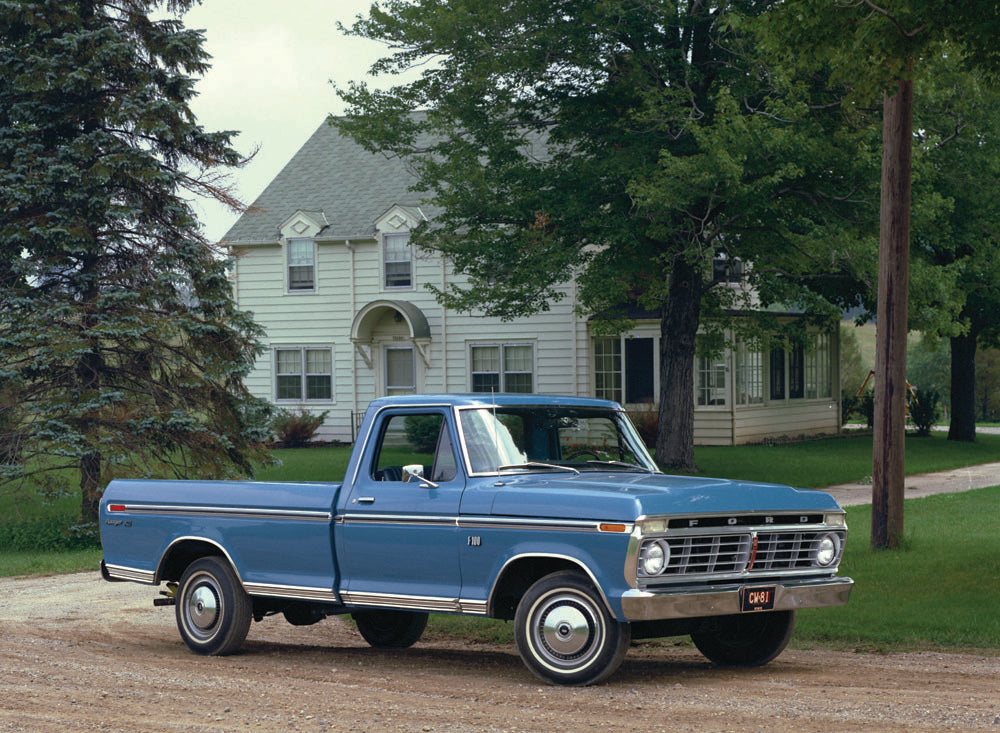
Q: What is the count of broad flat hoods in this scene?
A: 1